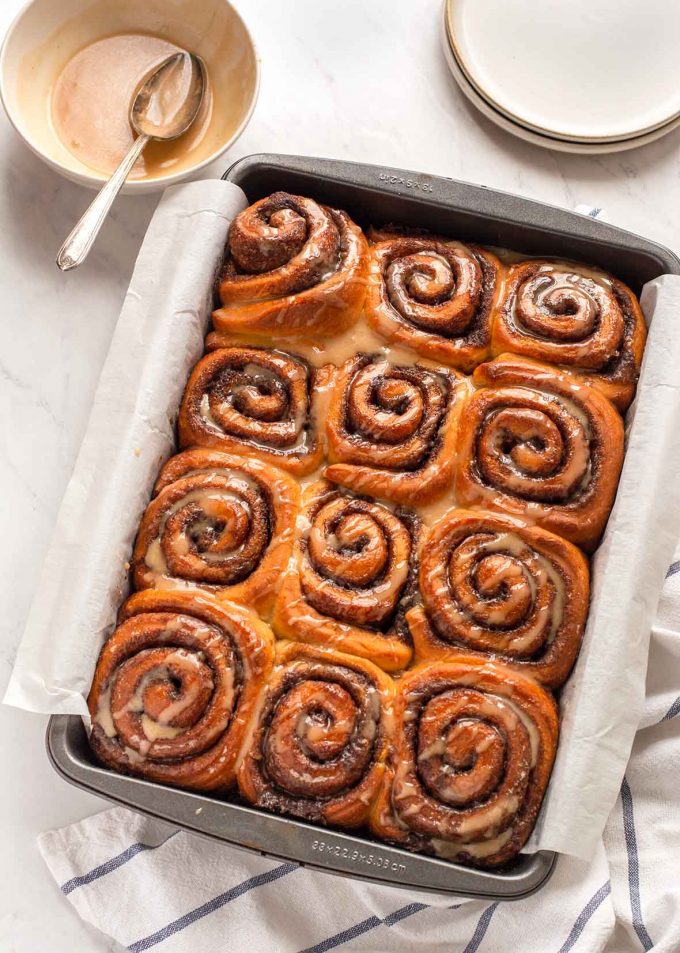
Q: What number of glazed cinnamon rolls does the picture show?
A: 12